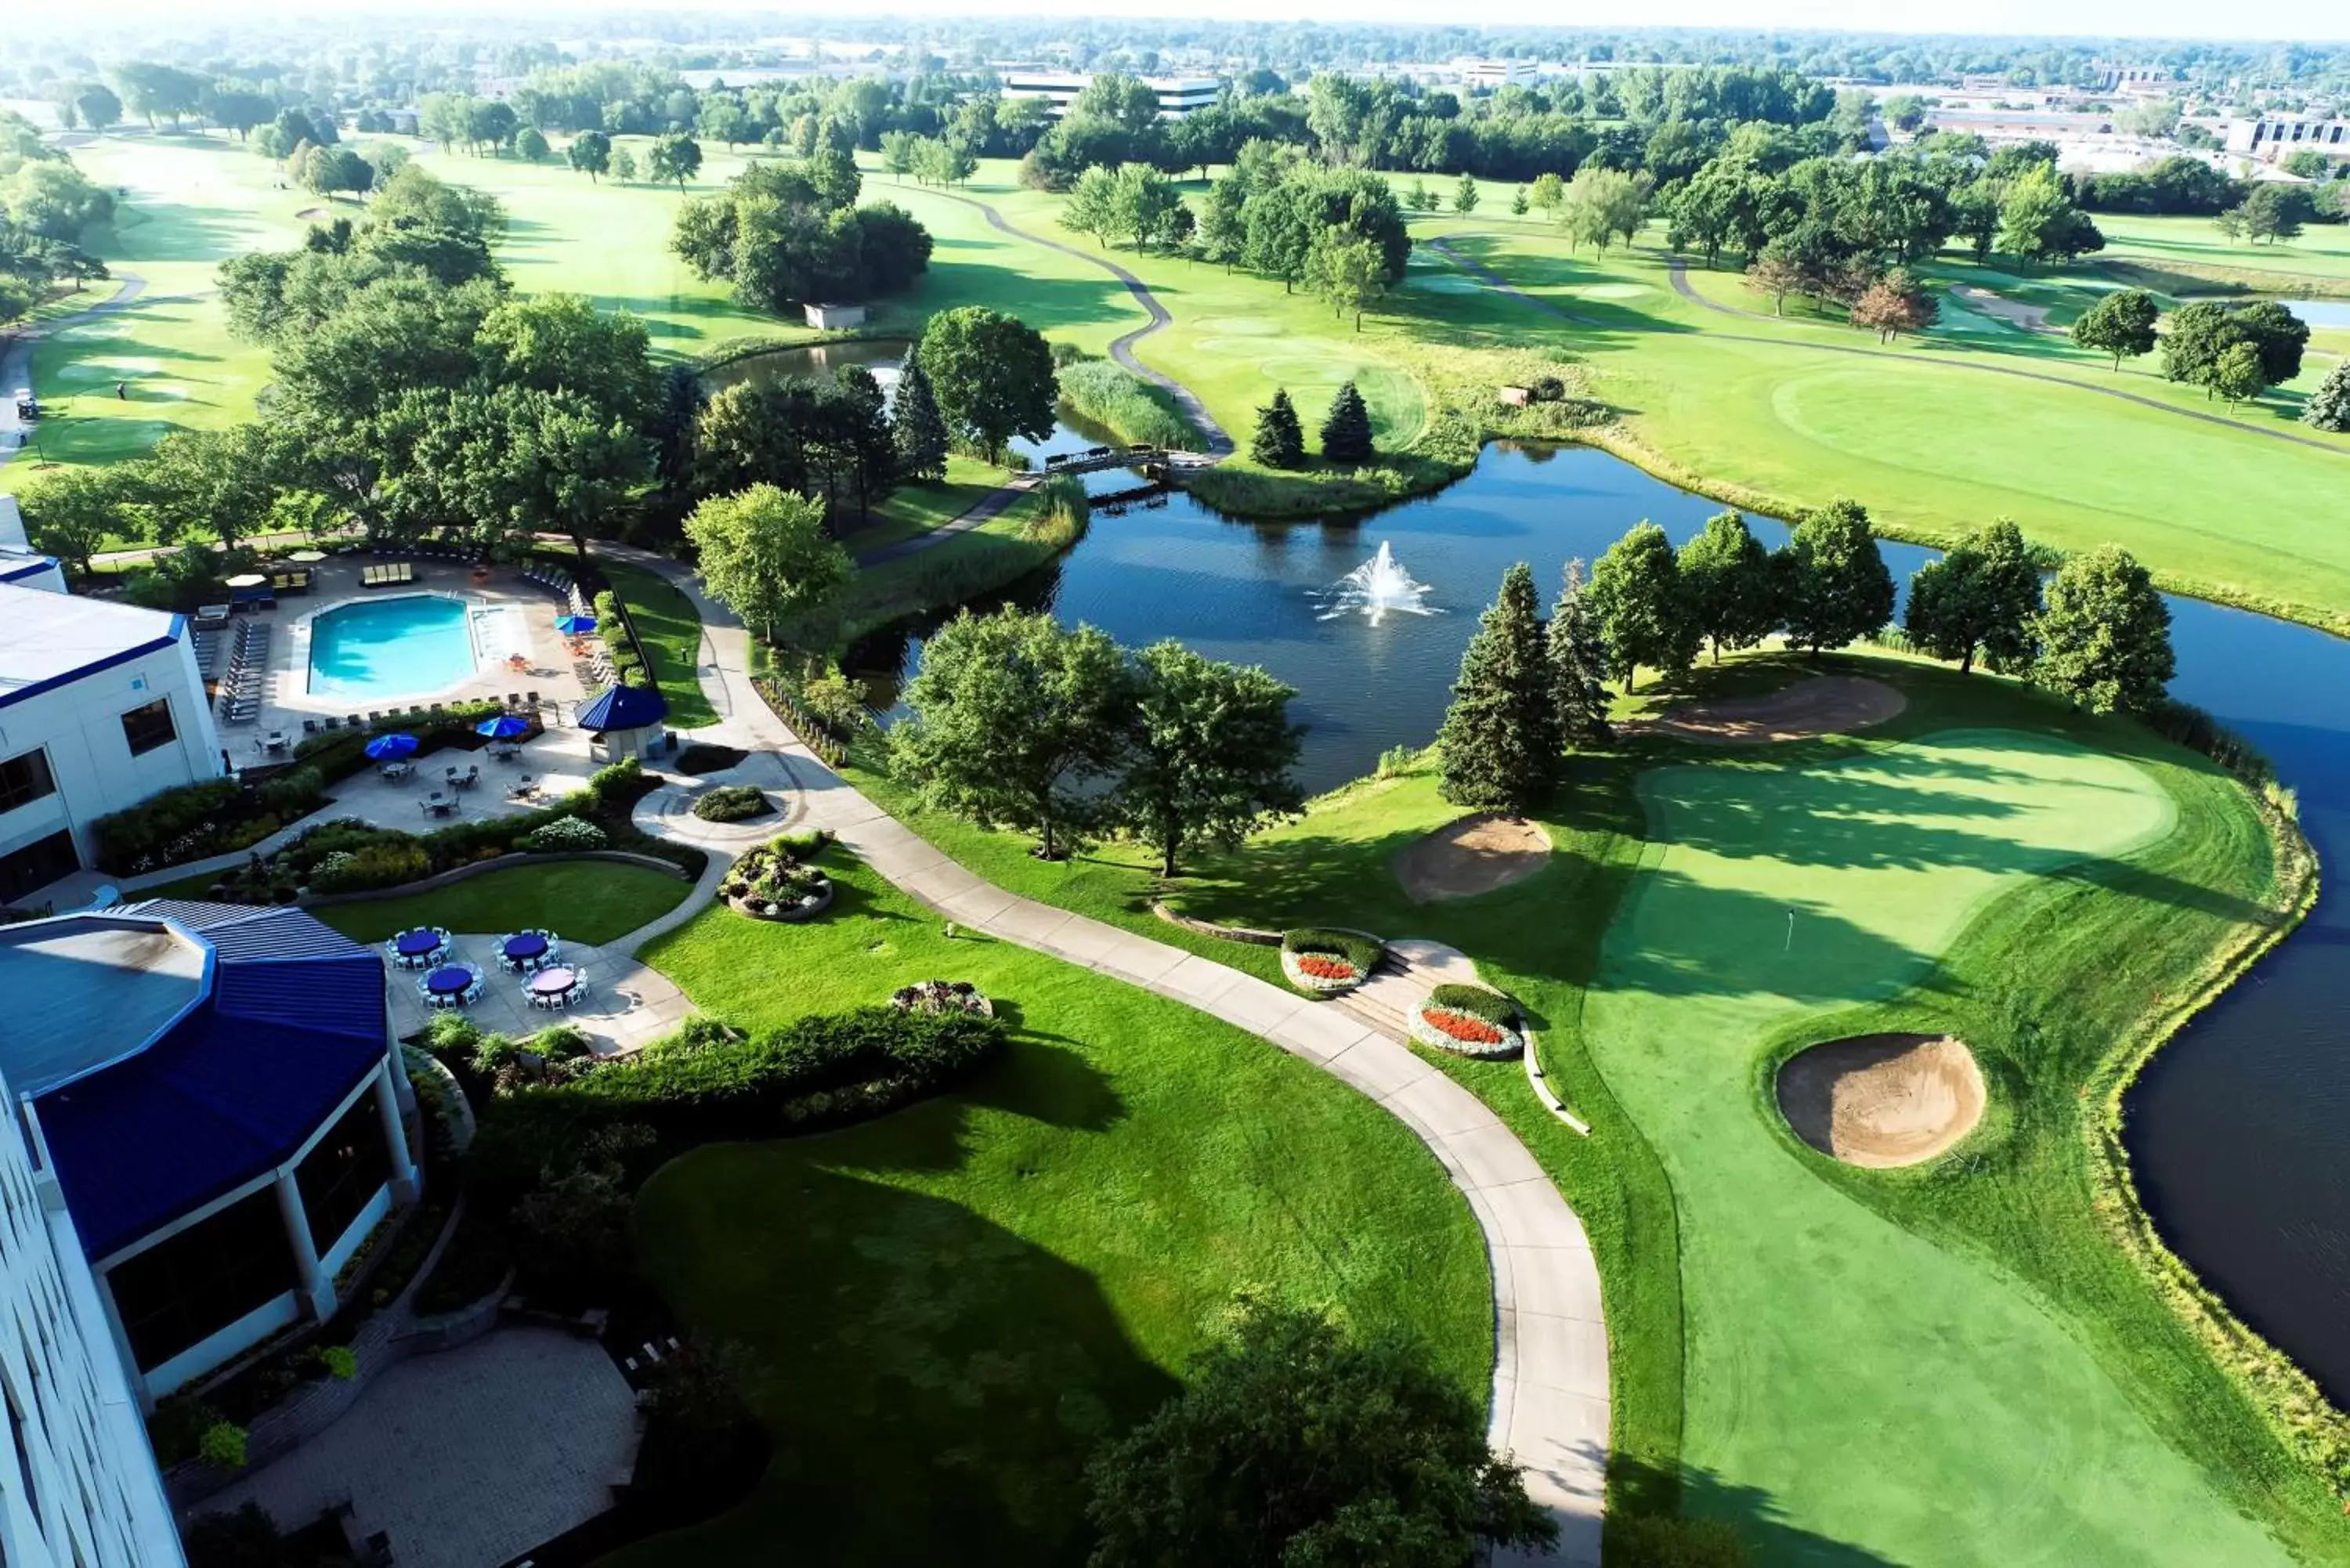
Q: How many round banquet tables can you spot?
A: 4